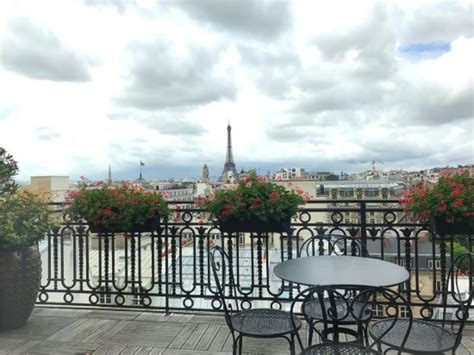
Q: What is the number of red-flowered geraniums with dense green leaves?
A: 3